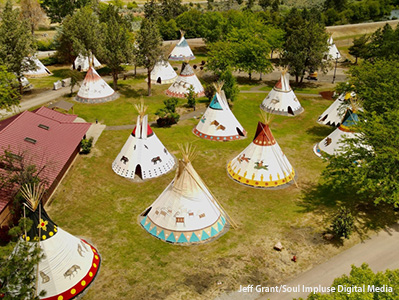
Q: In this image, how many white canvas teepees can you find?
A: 15